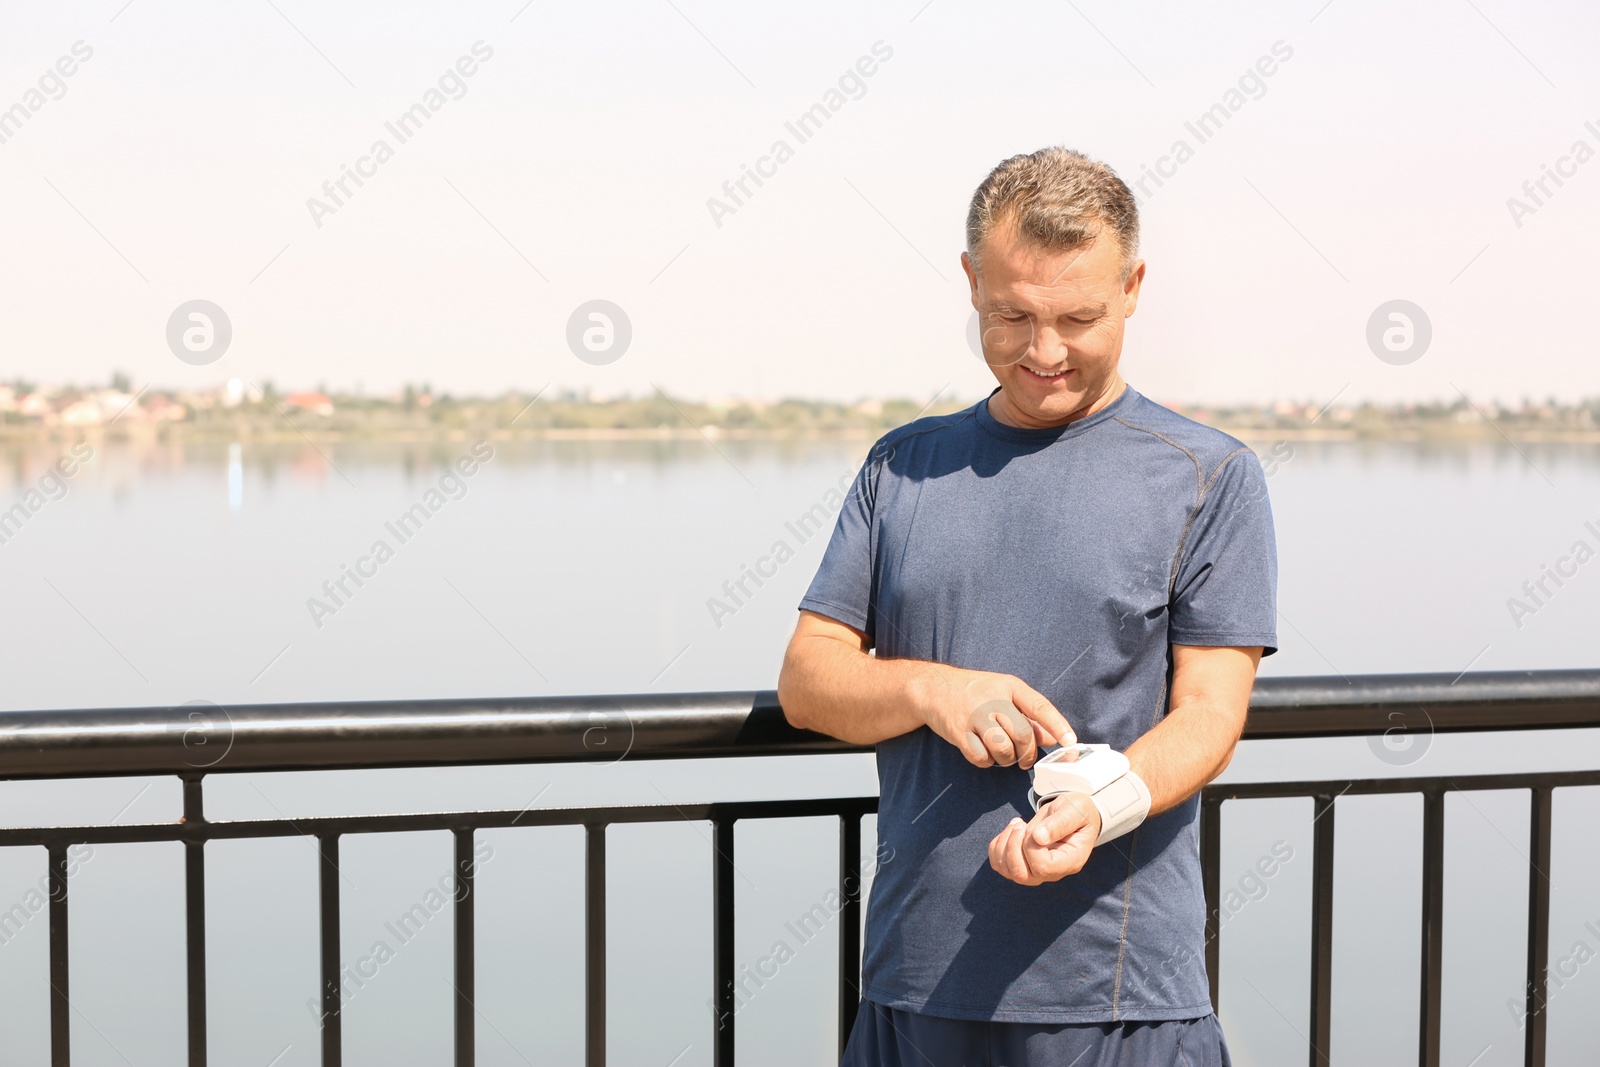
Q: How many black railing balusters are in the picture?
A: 11